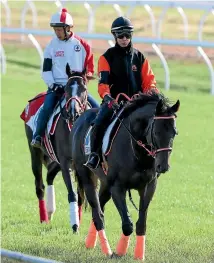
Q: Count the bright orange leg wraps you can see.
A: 4